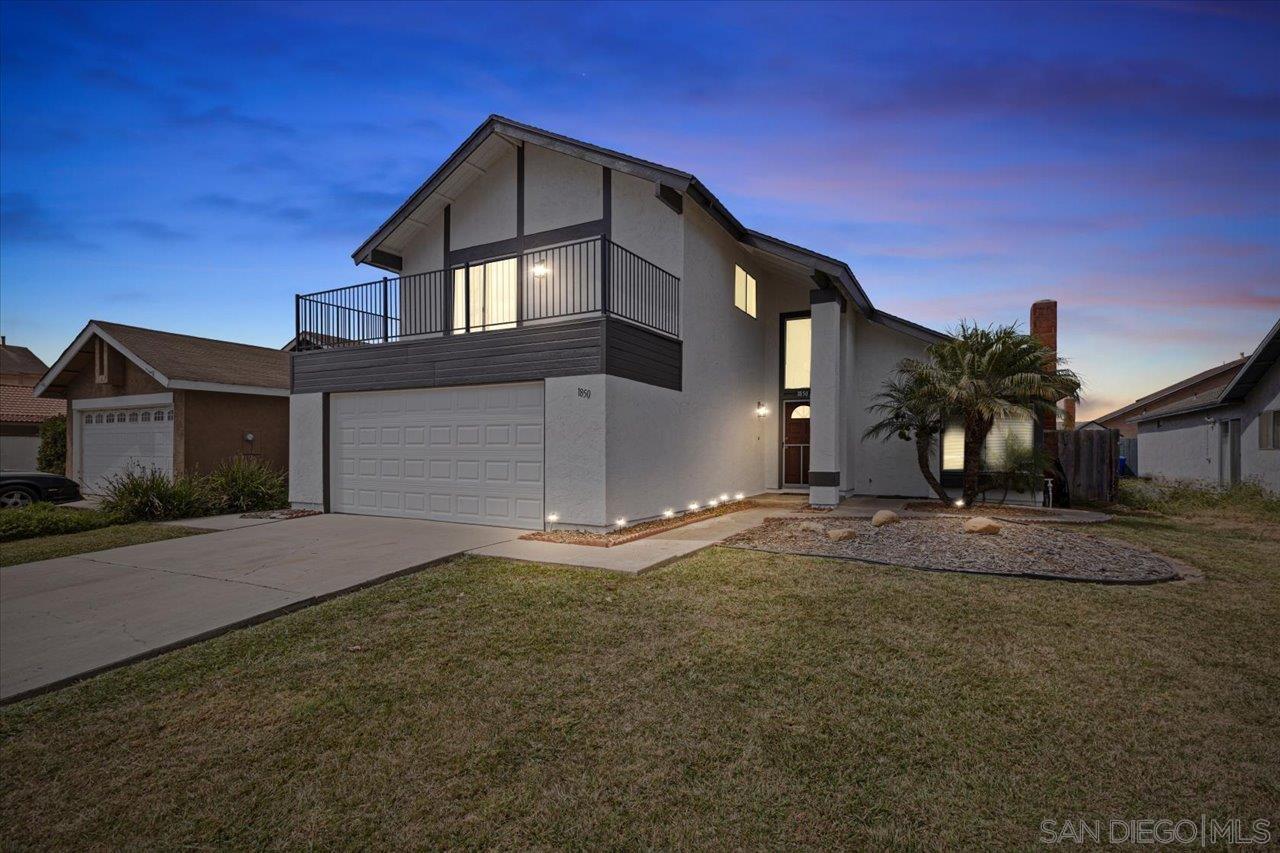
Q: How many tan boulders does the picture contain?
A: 3